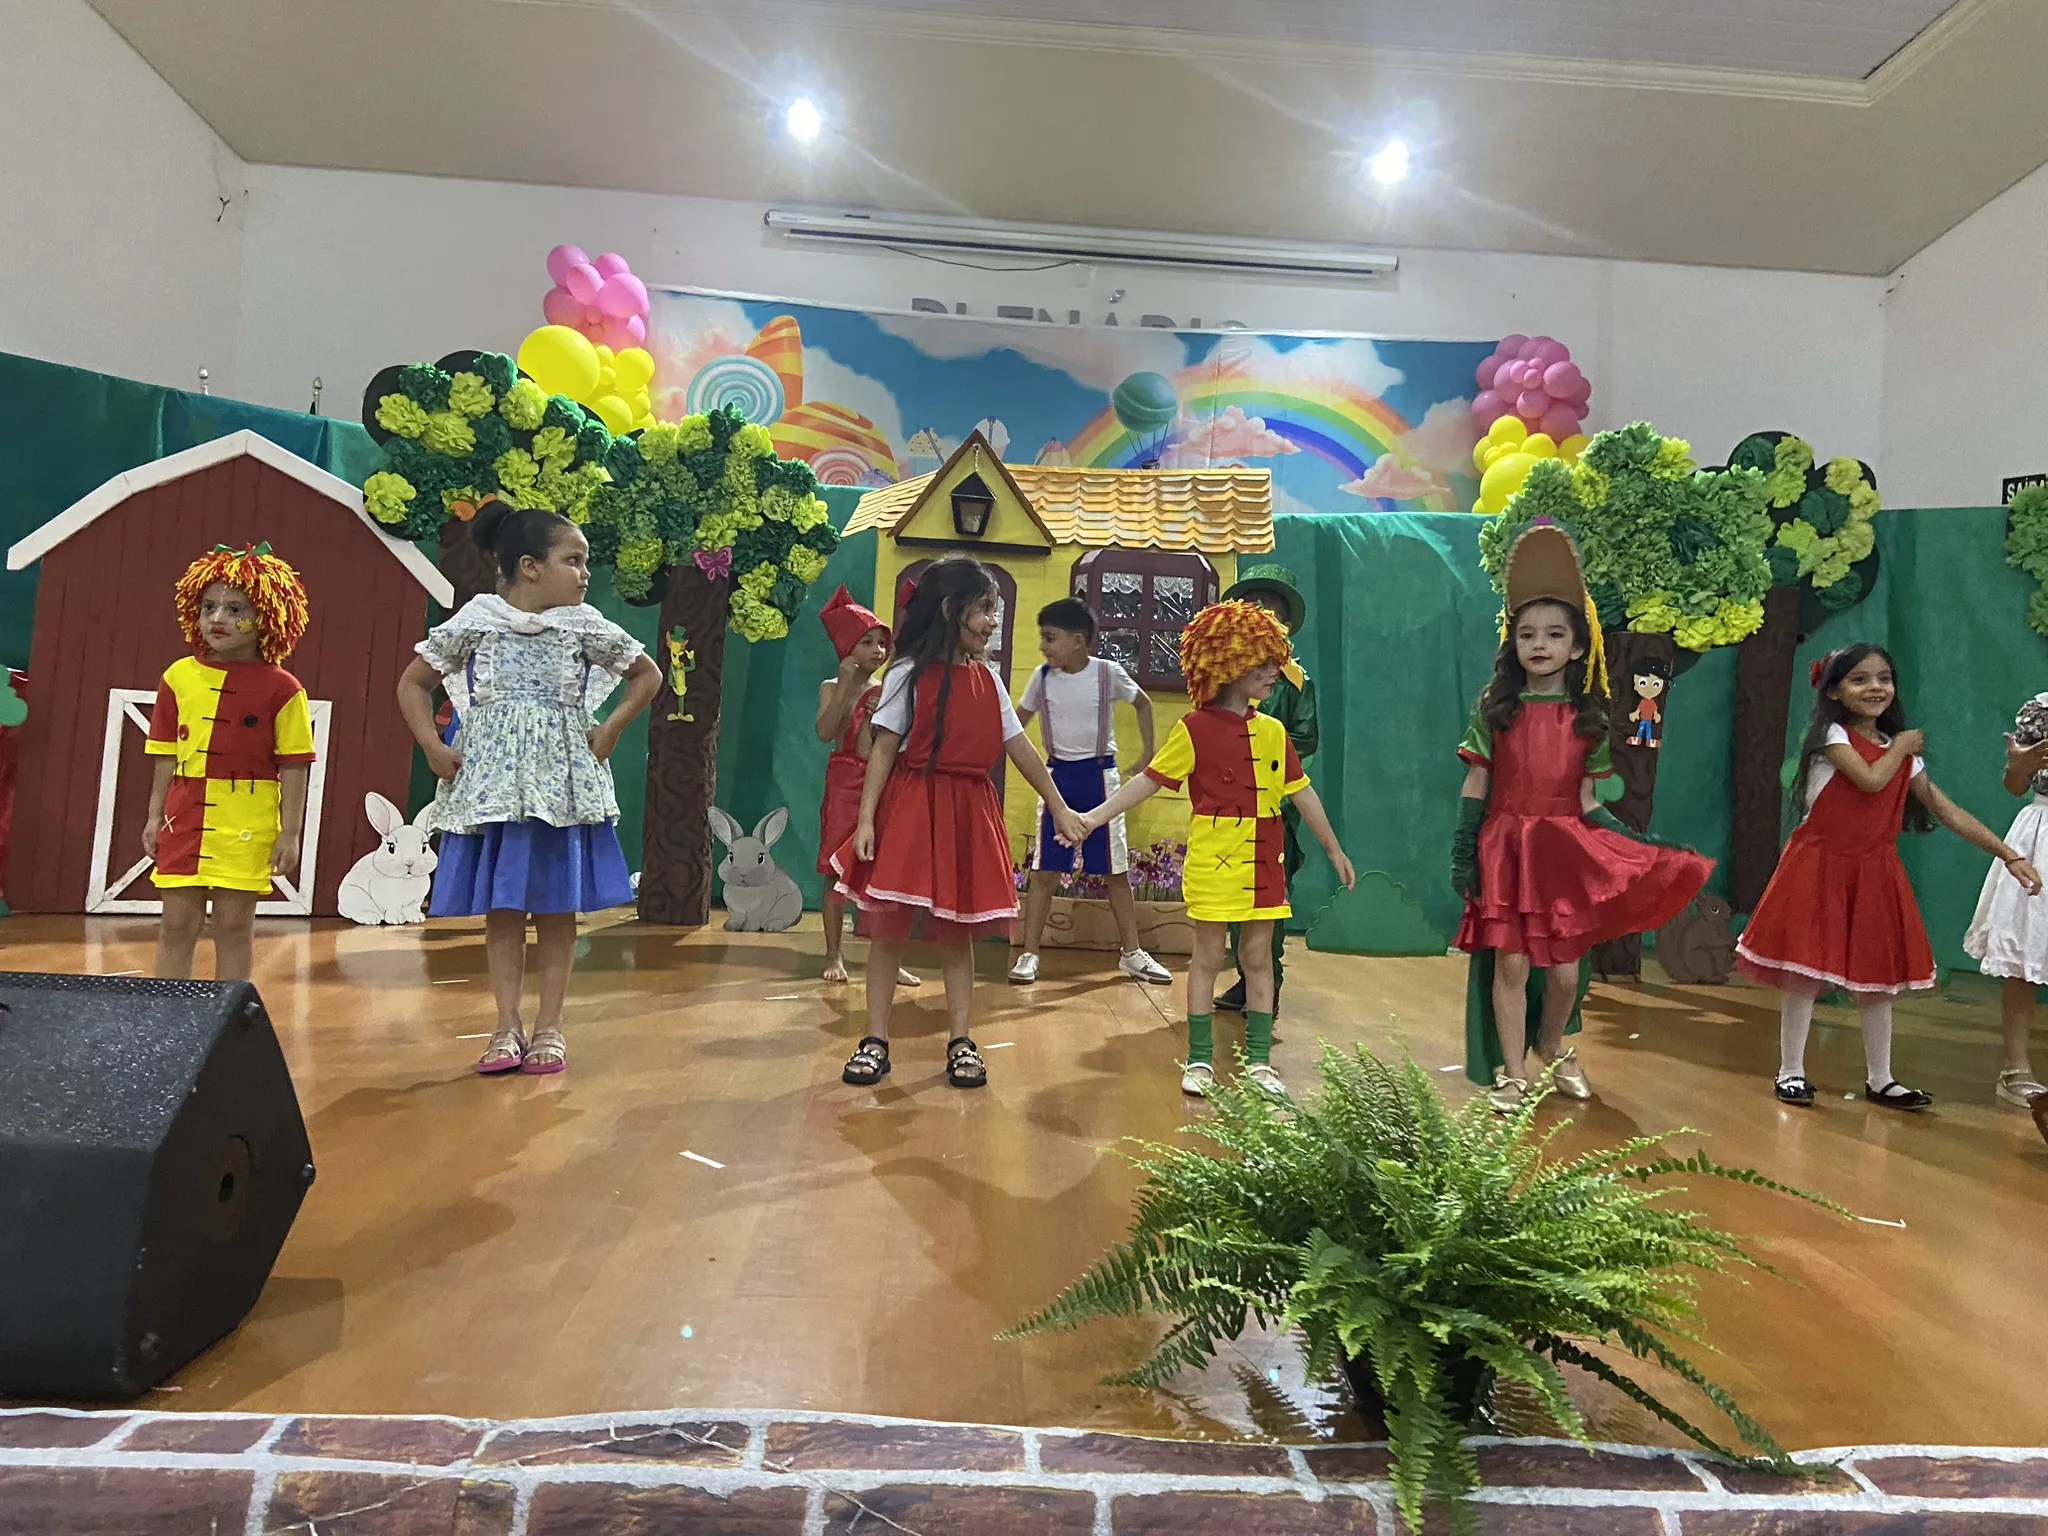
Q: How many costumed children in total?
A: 10